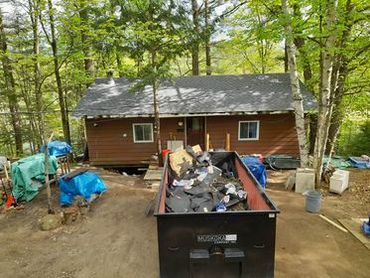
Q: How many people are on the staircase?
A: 0